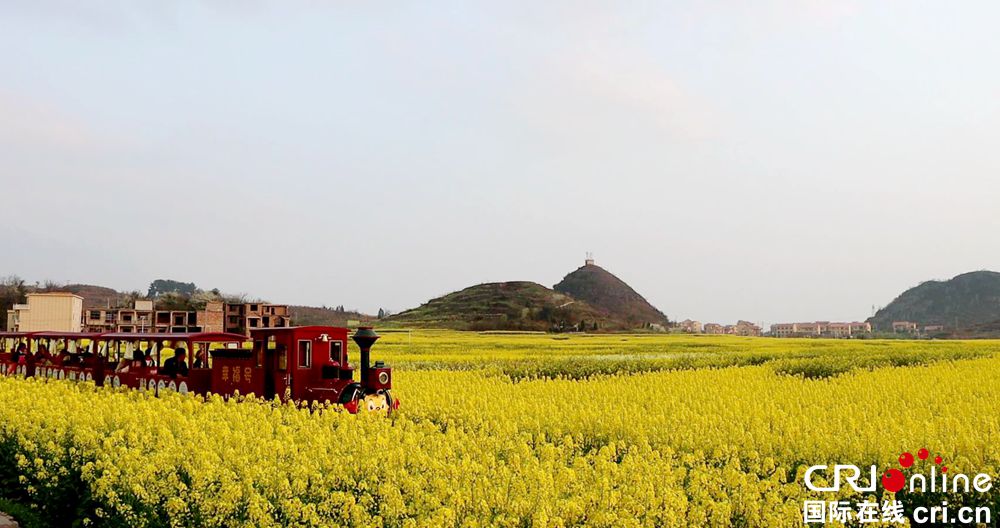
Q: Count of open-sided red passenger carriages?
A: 3